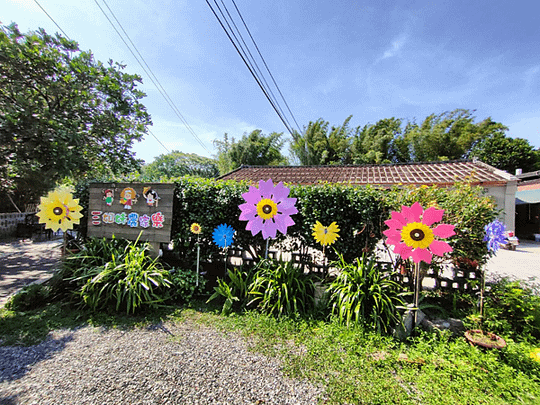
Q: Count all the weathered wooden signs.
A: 1